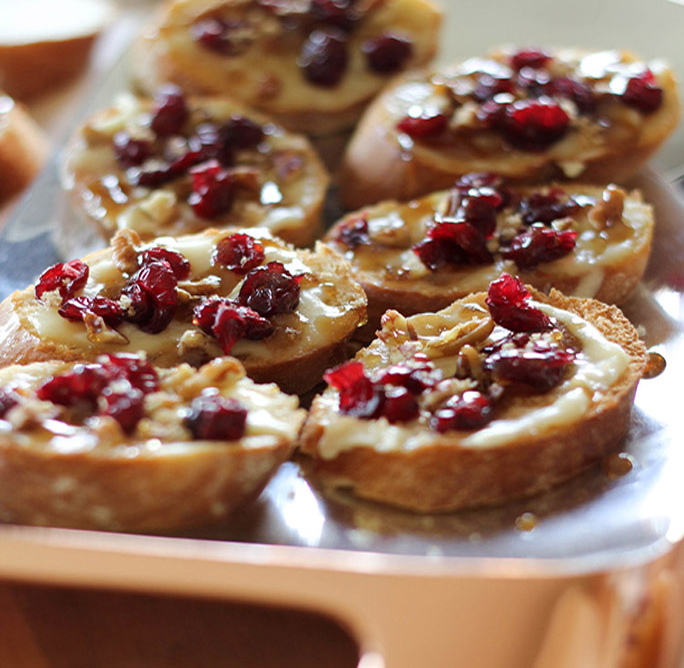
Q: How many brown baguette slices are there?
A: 7